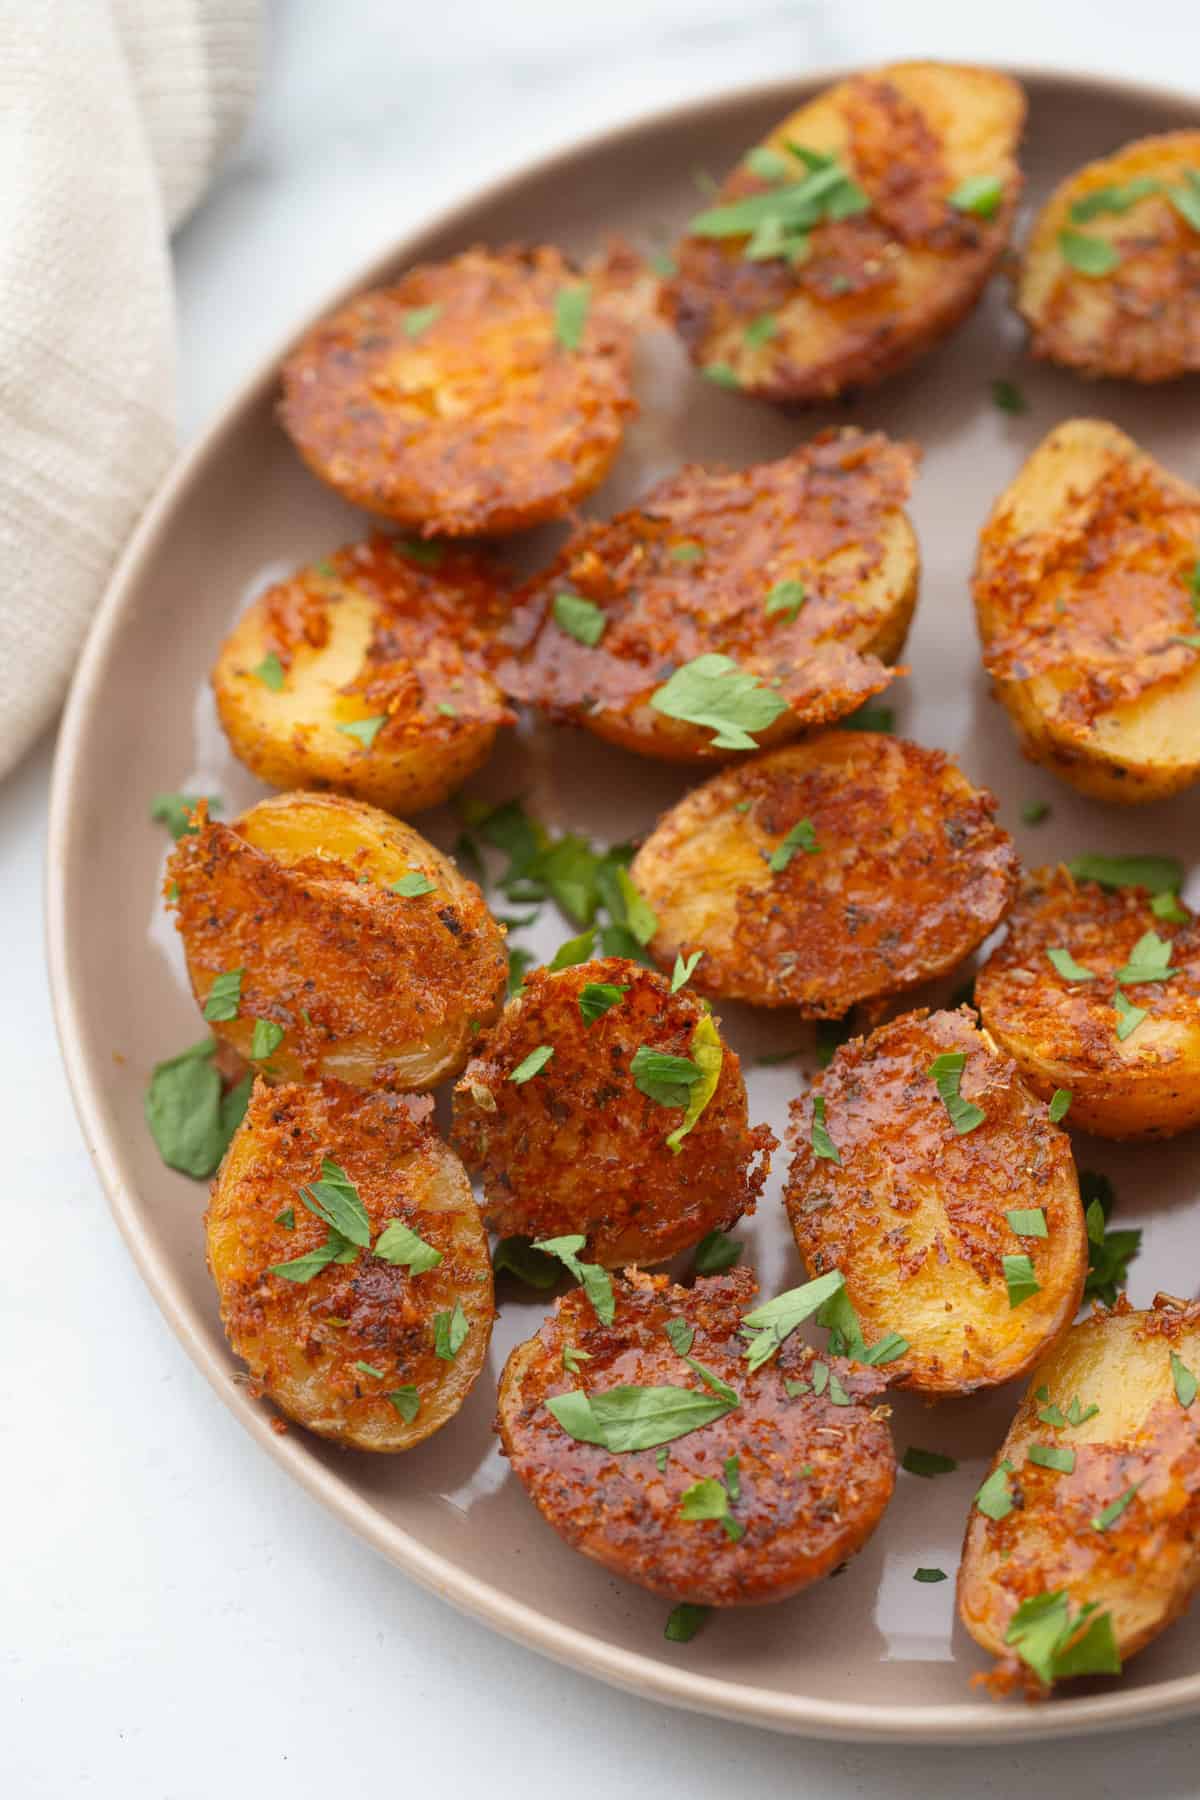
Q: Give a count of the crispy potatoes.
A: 14